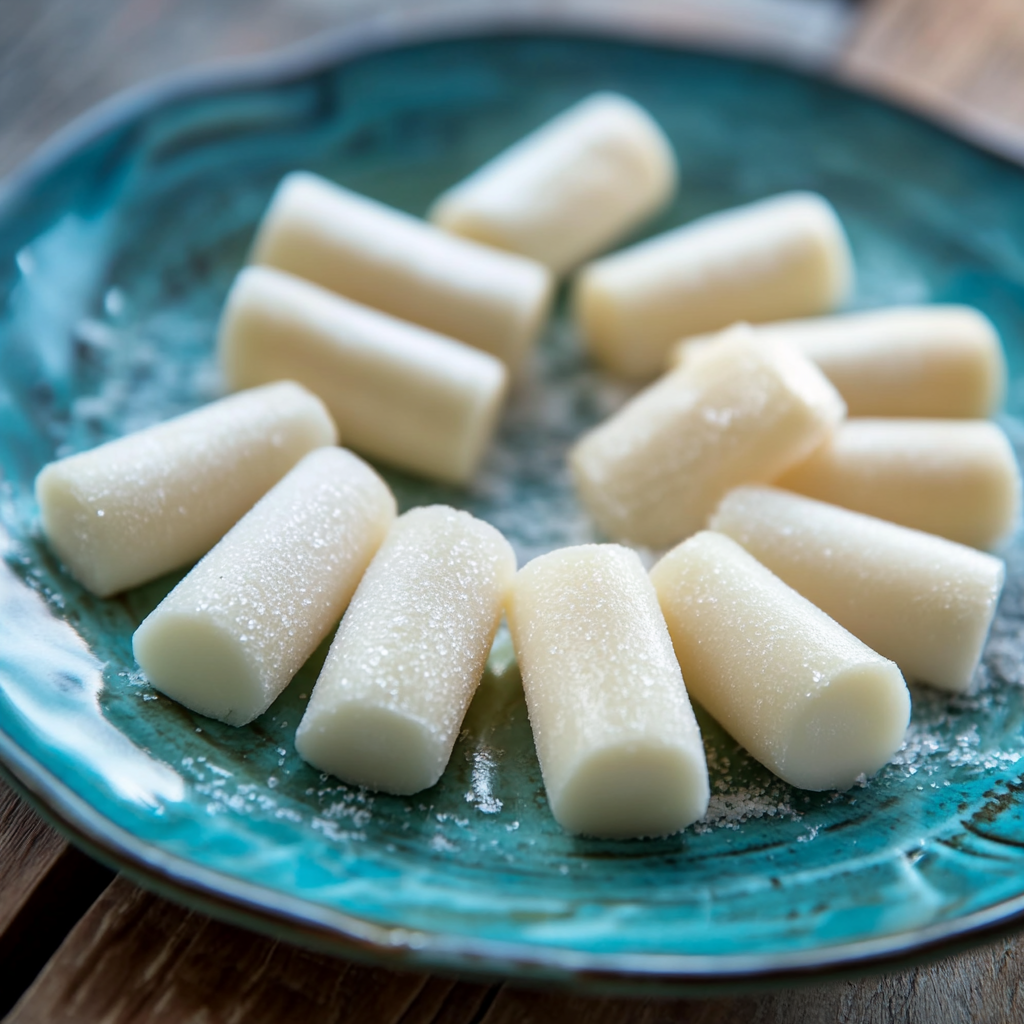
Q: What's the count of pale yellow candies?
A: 13